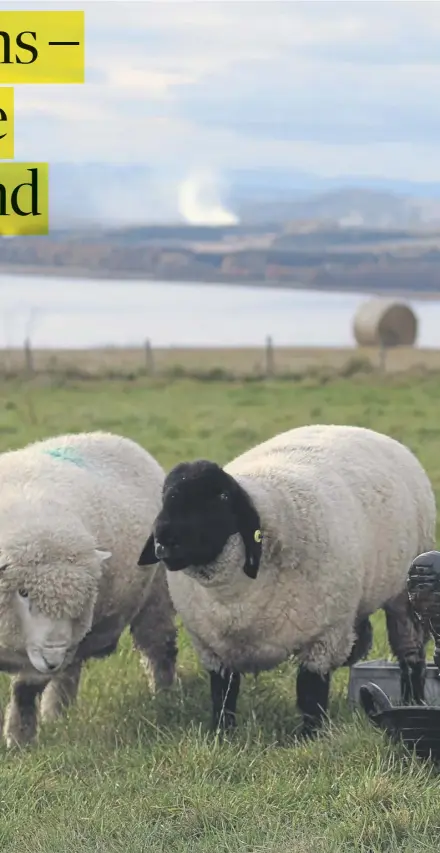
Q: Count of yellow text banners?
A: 3